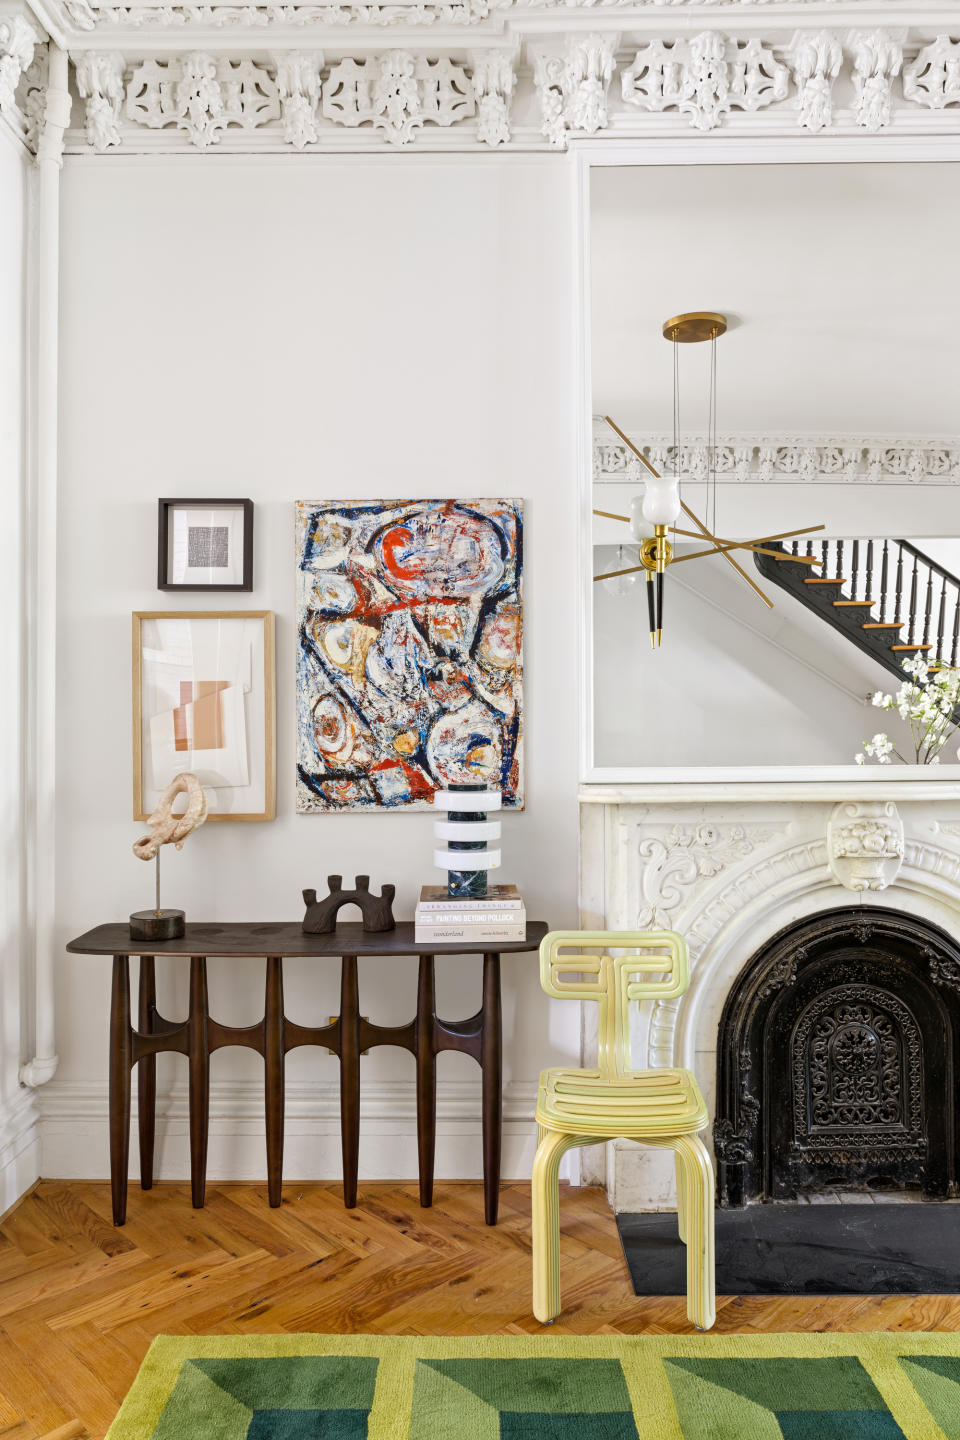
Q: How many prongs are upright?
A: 4